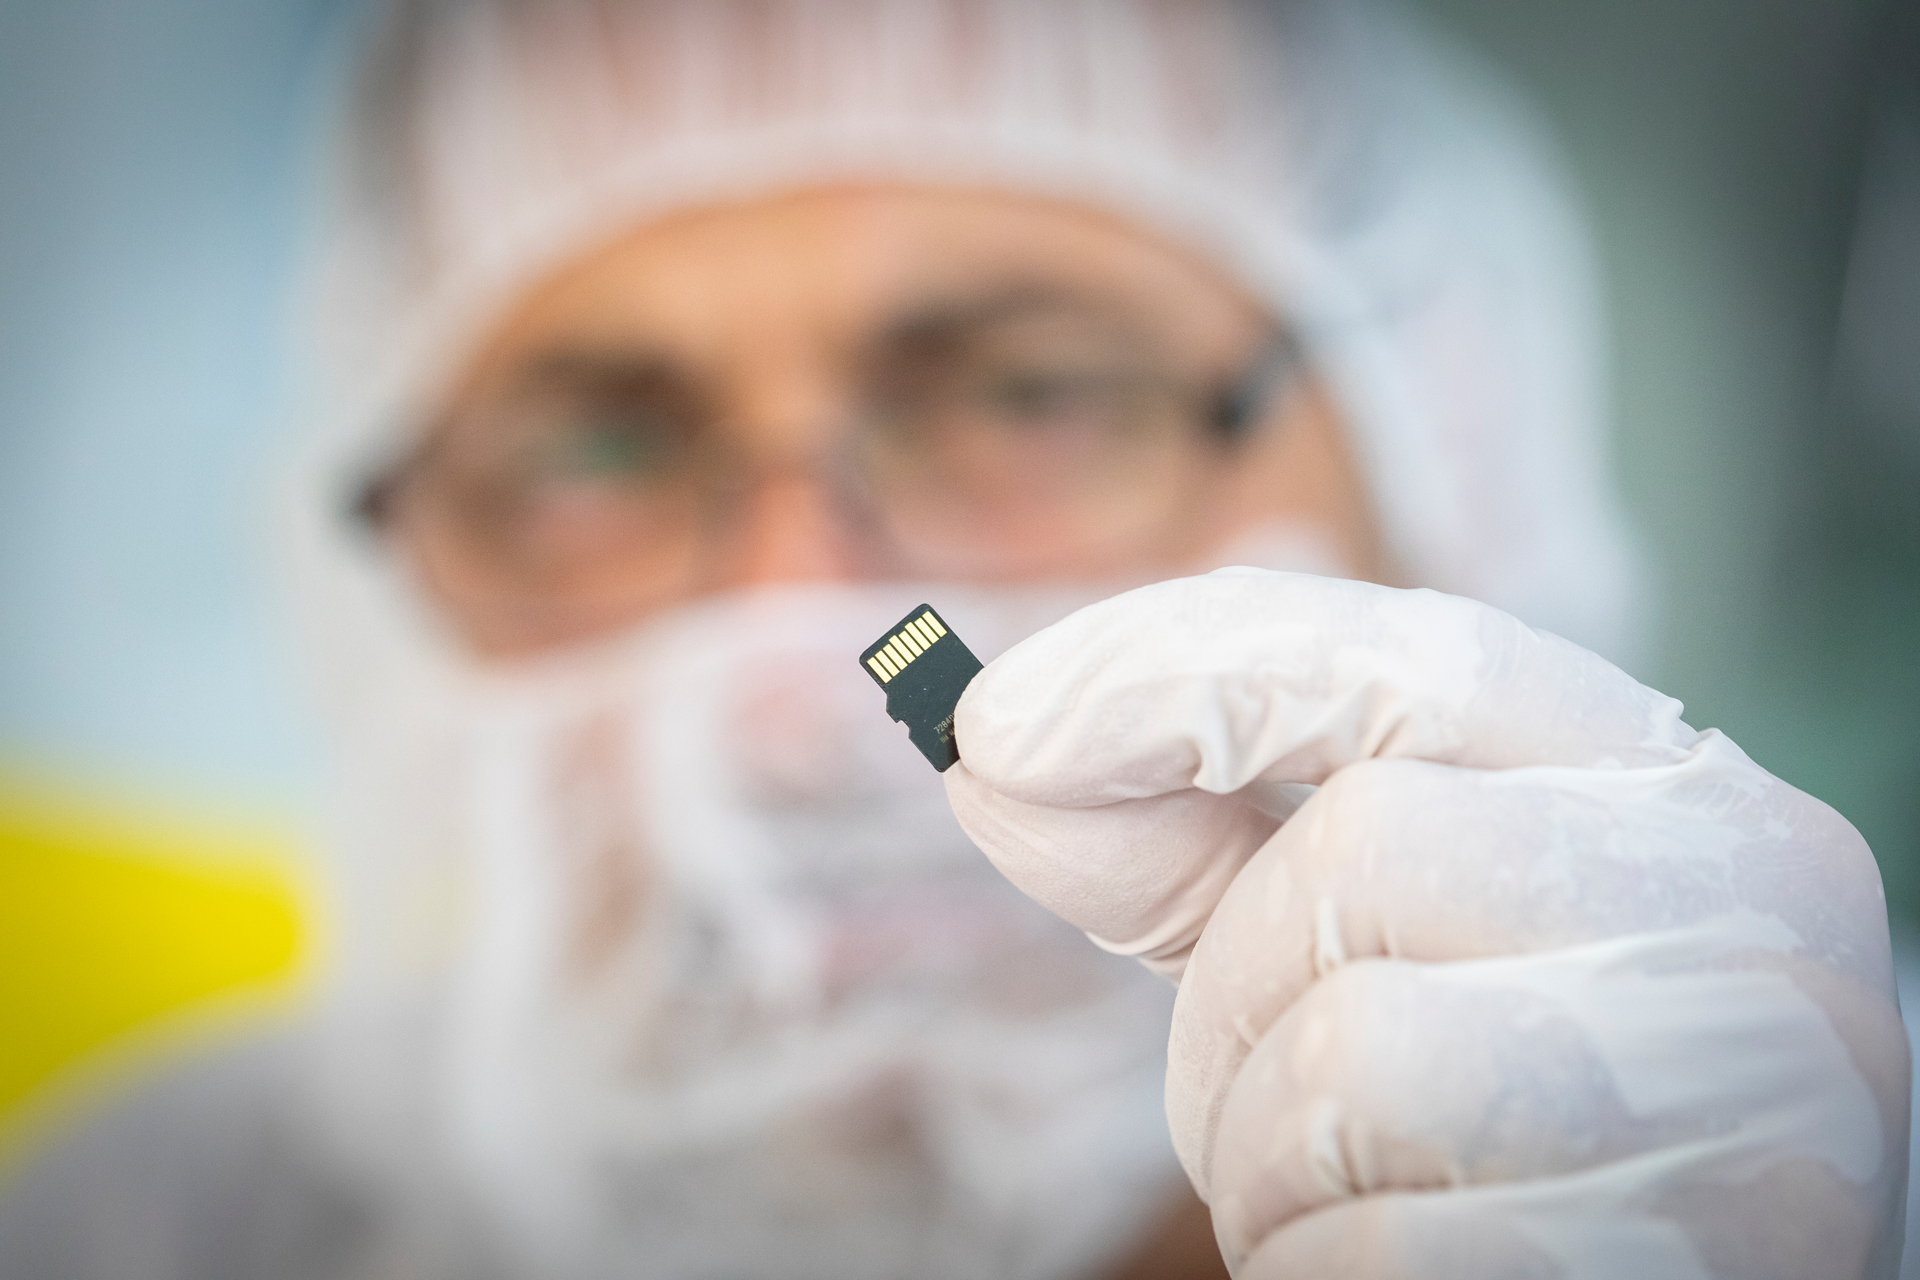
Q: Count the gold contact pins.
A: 8